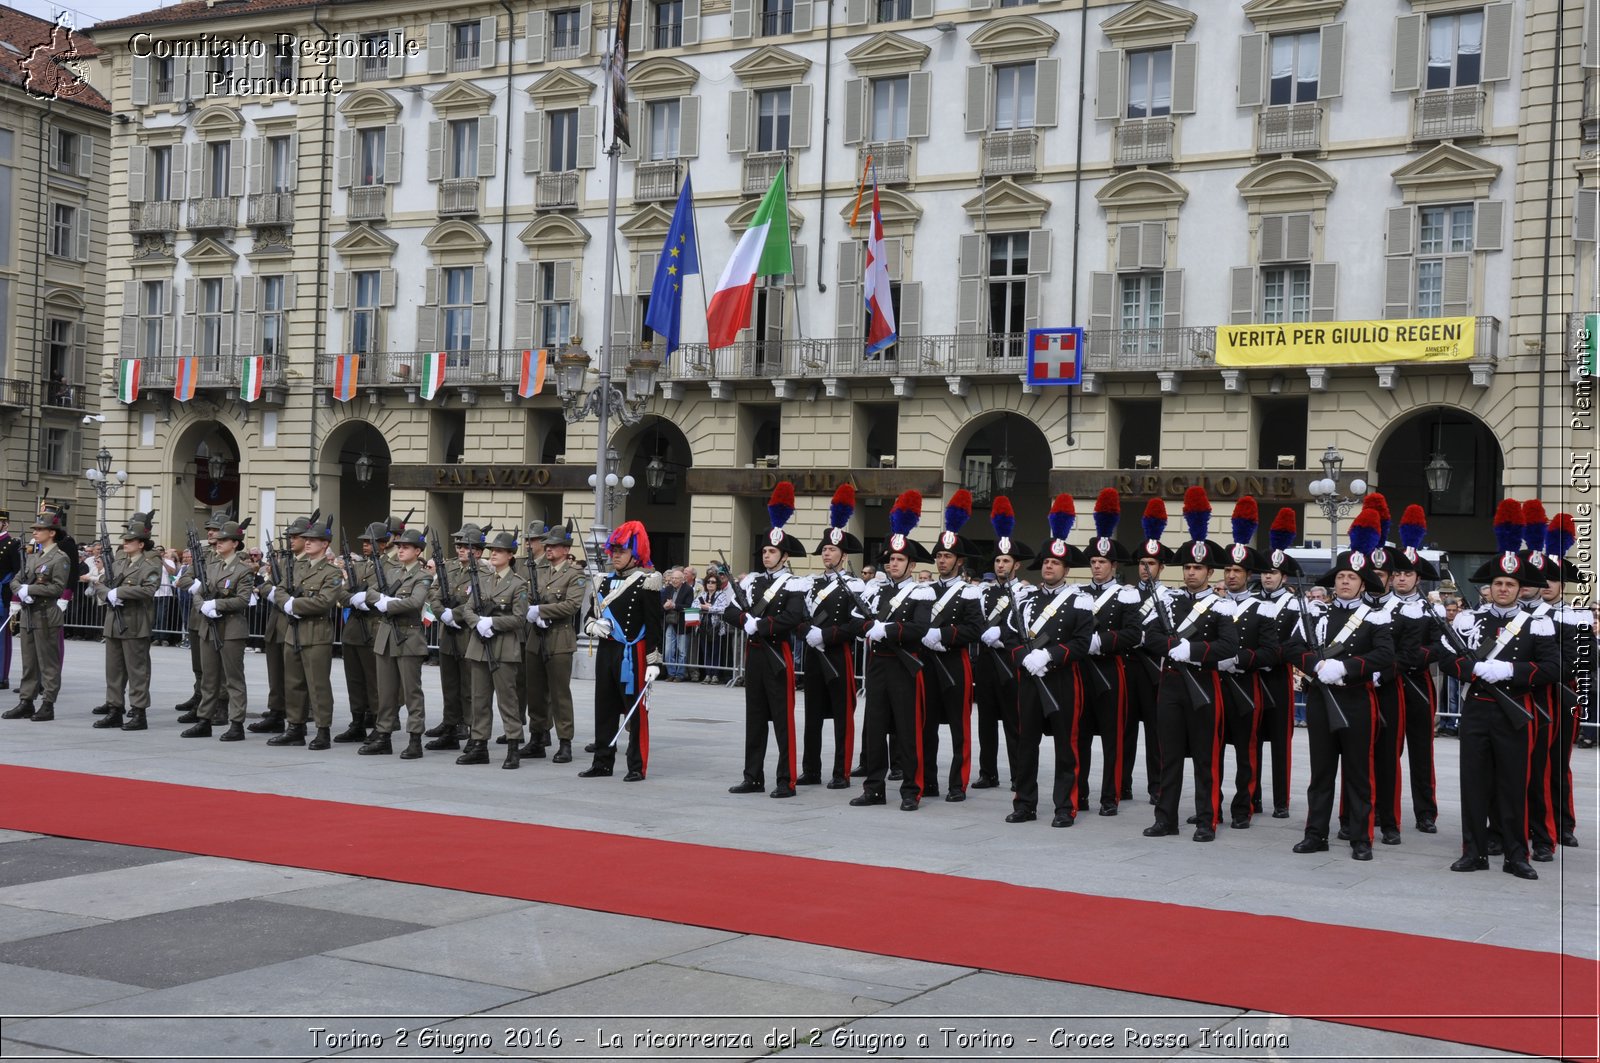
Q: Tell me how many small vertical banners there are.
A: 6